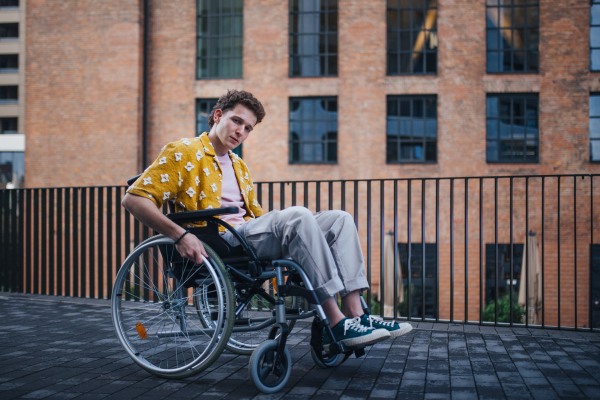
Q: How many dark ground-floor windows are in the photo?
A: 3